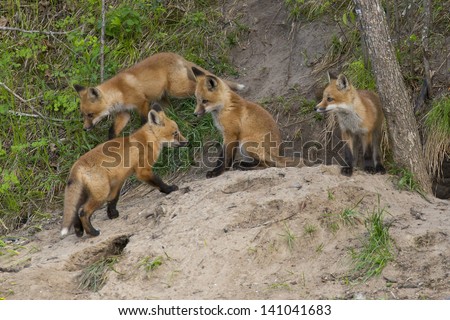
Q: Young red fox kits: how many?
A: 4